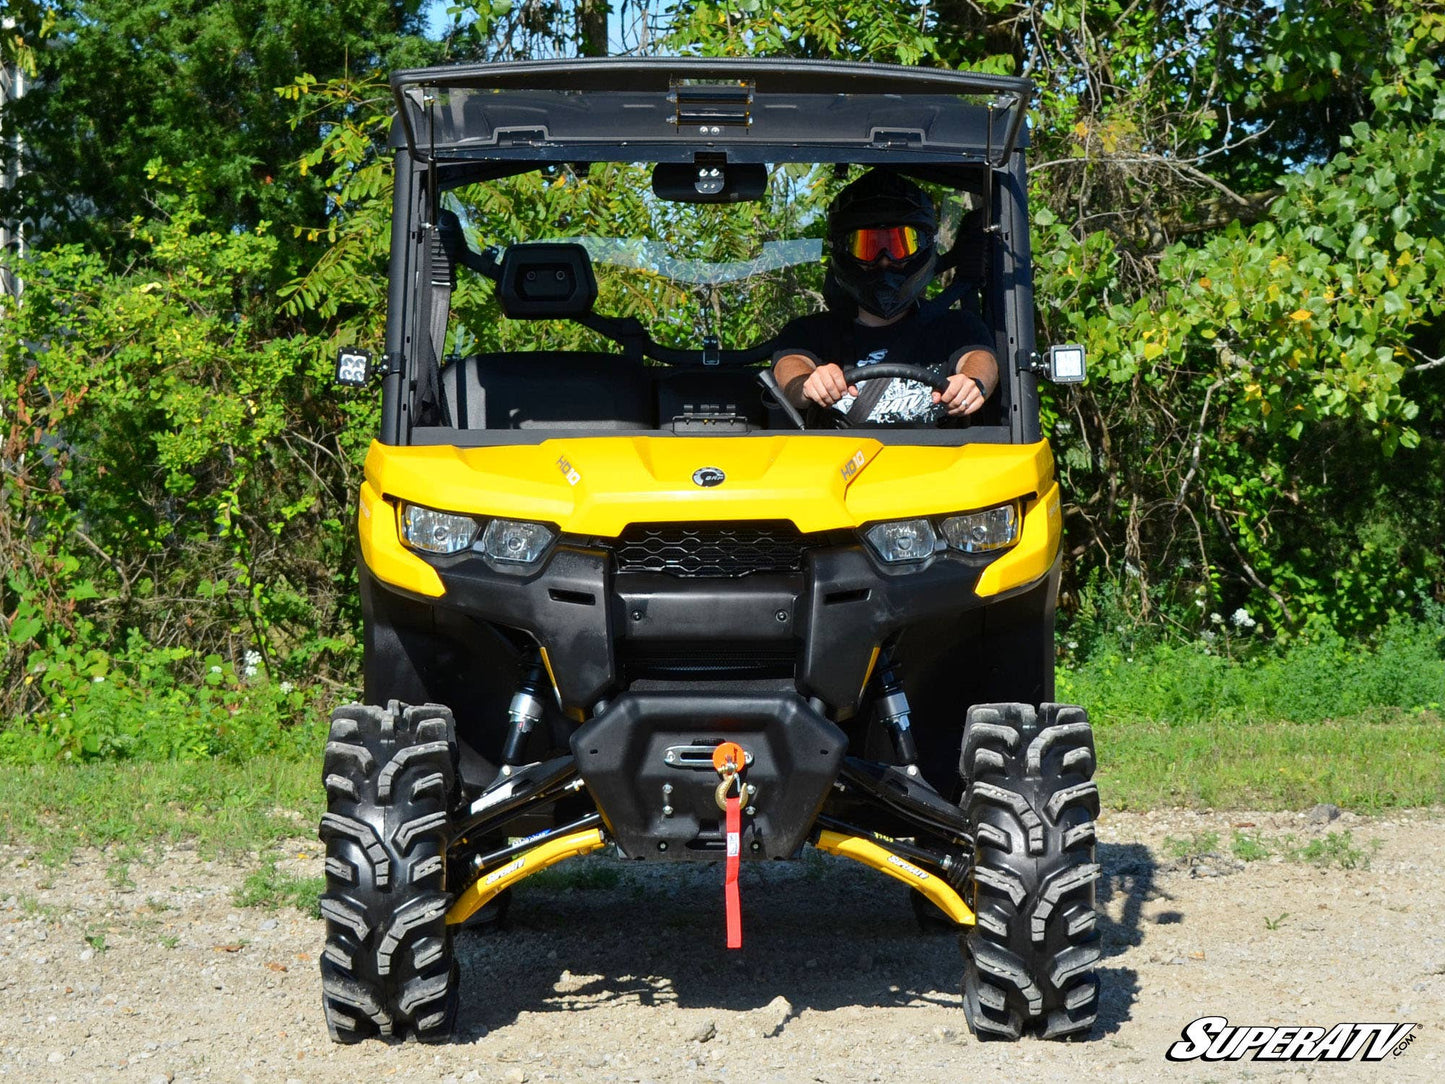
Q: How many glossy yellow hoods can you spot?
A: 1